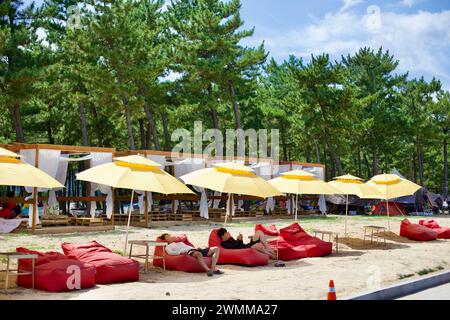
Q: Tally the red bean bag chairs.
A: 8